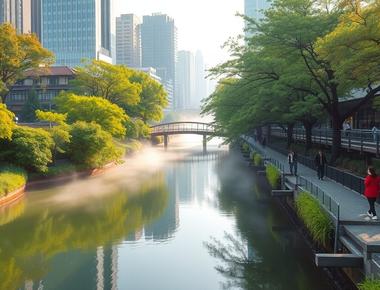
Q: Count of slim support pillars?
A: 2